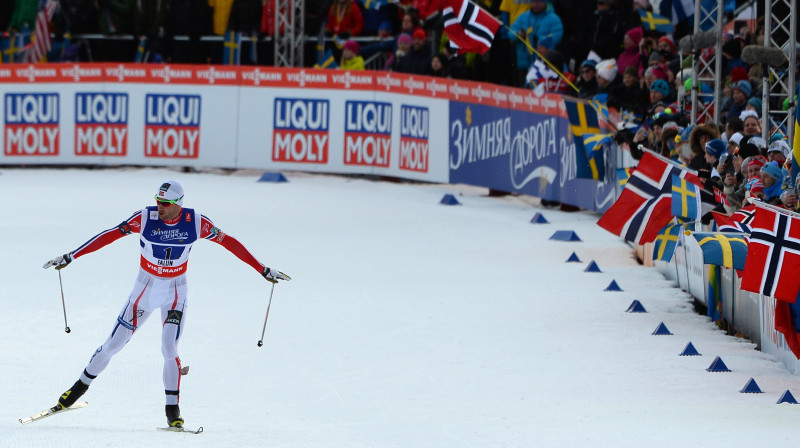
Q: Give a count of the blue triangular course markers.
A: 13